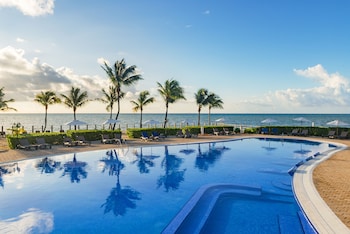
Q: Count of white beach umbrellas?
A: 8